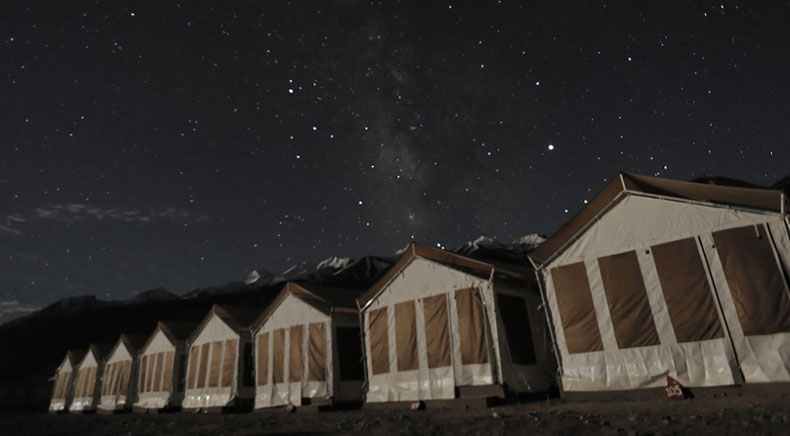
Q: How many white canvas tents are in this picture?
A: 8